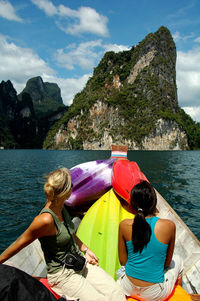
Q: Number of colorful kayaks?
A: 3